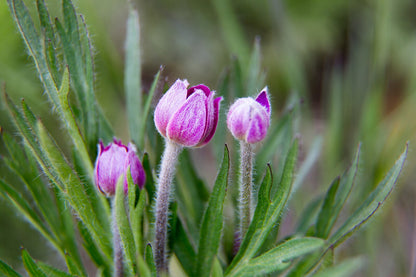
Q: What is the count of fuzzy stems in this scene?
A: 3